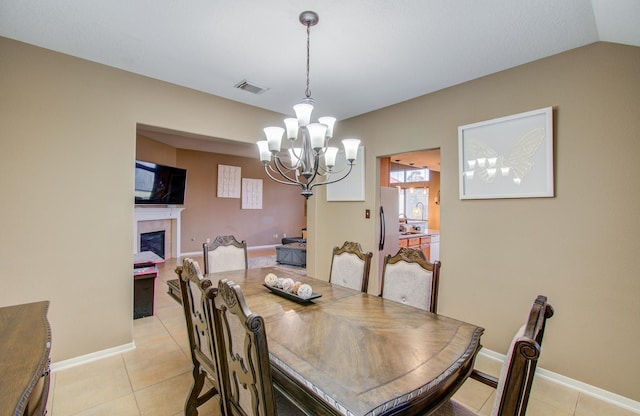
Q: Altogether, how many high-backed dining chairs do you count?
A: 6